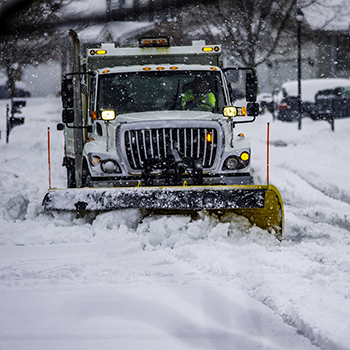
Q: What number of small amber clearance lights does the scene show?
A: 5